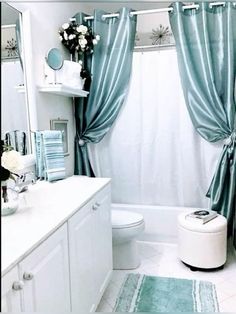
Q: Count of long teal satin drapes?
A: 2